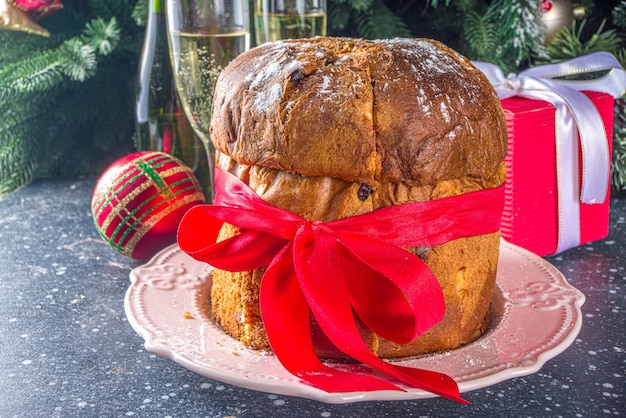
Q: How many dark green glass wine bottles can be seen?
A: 1